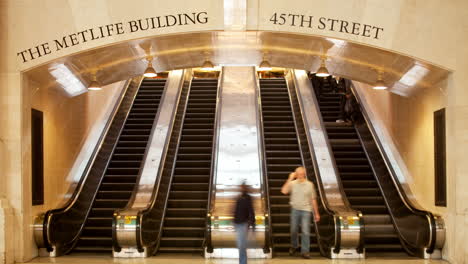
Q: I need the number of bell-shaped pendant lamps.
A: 6